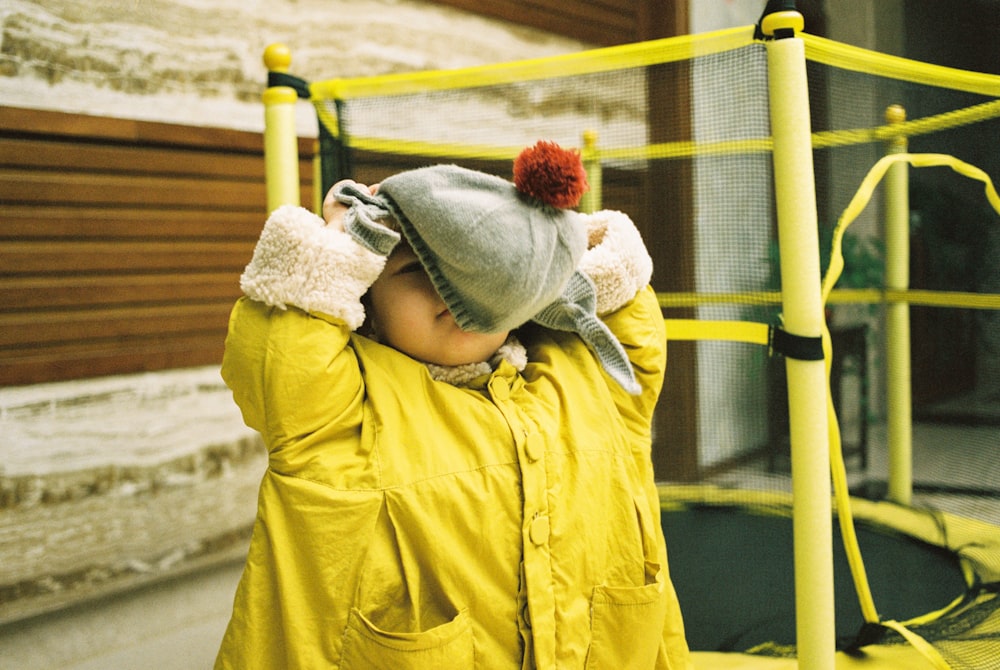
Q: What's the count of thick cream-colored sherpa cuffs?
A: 2